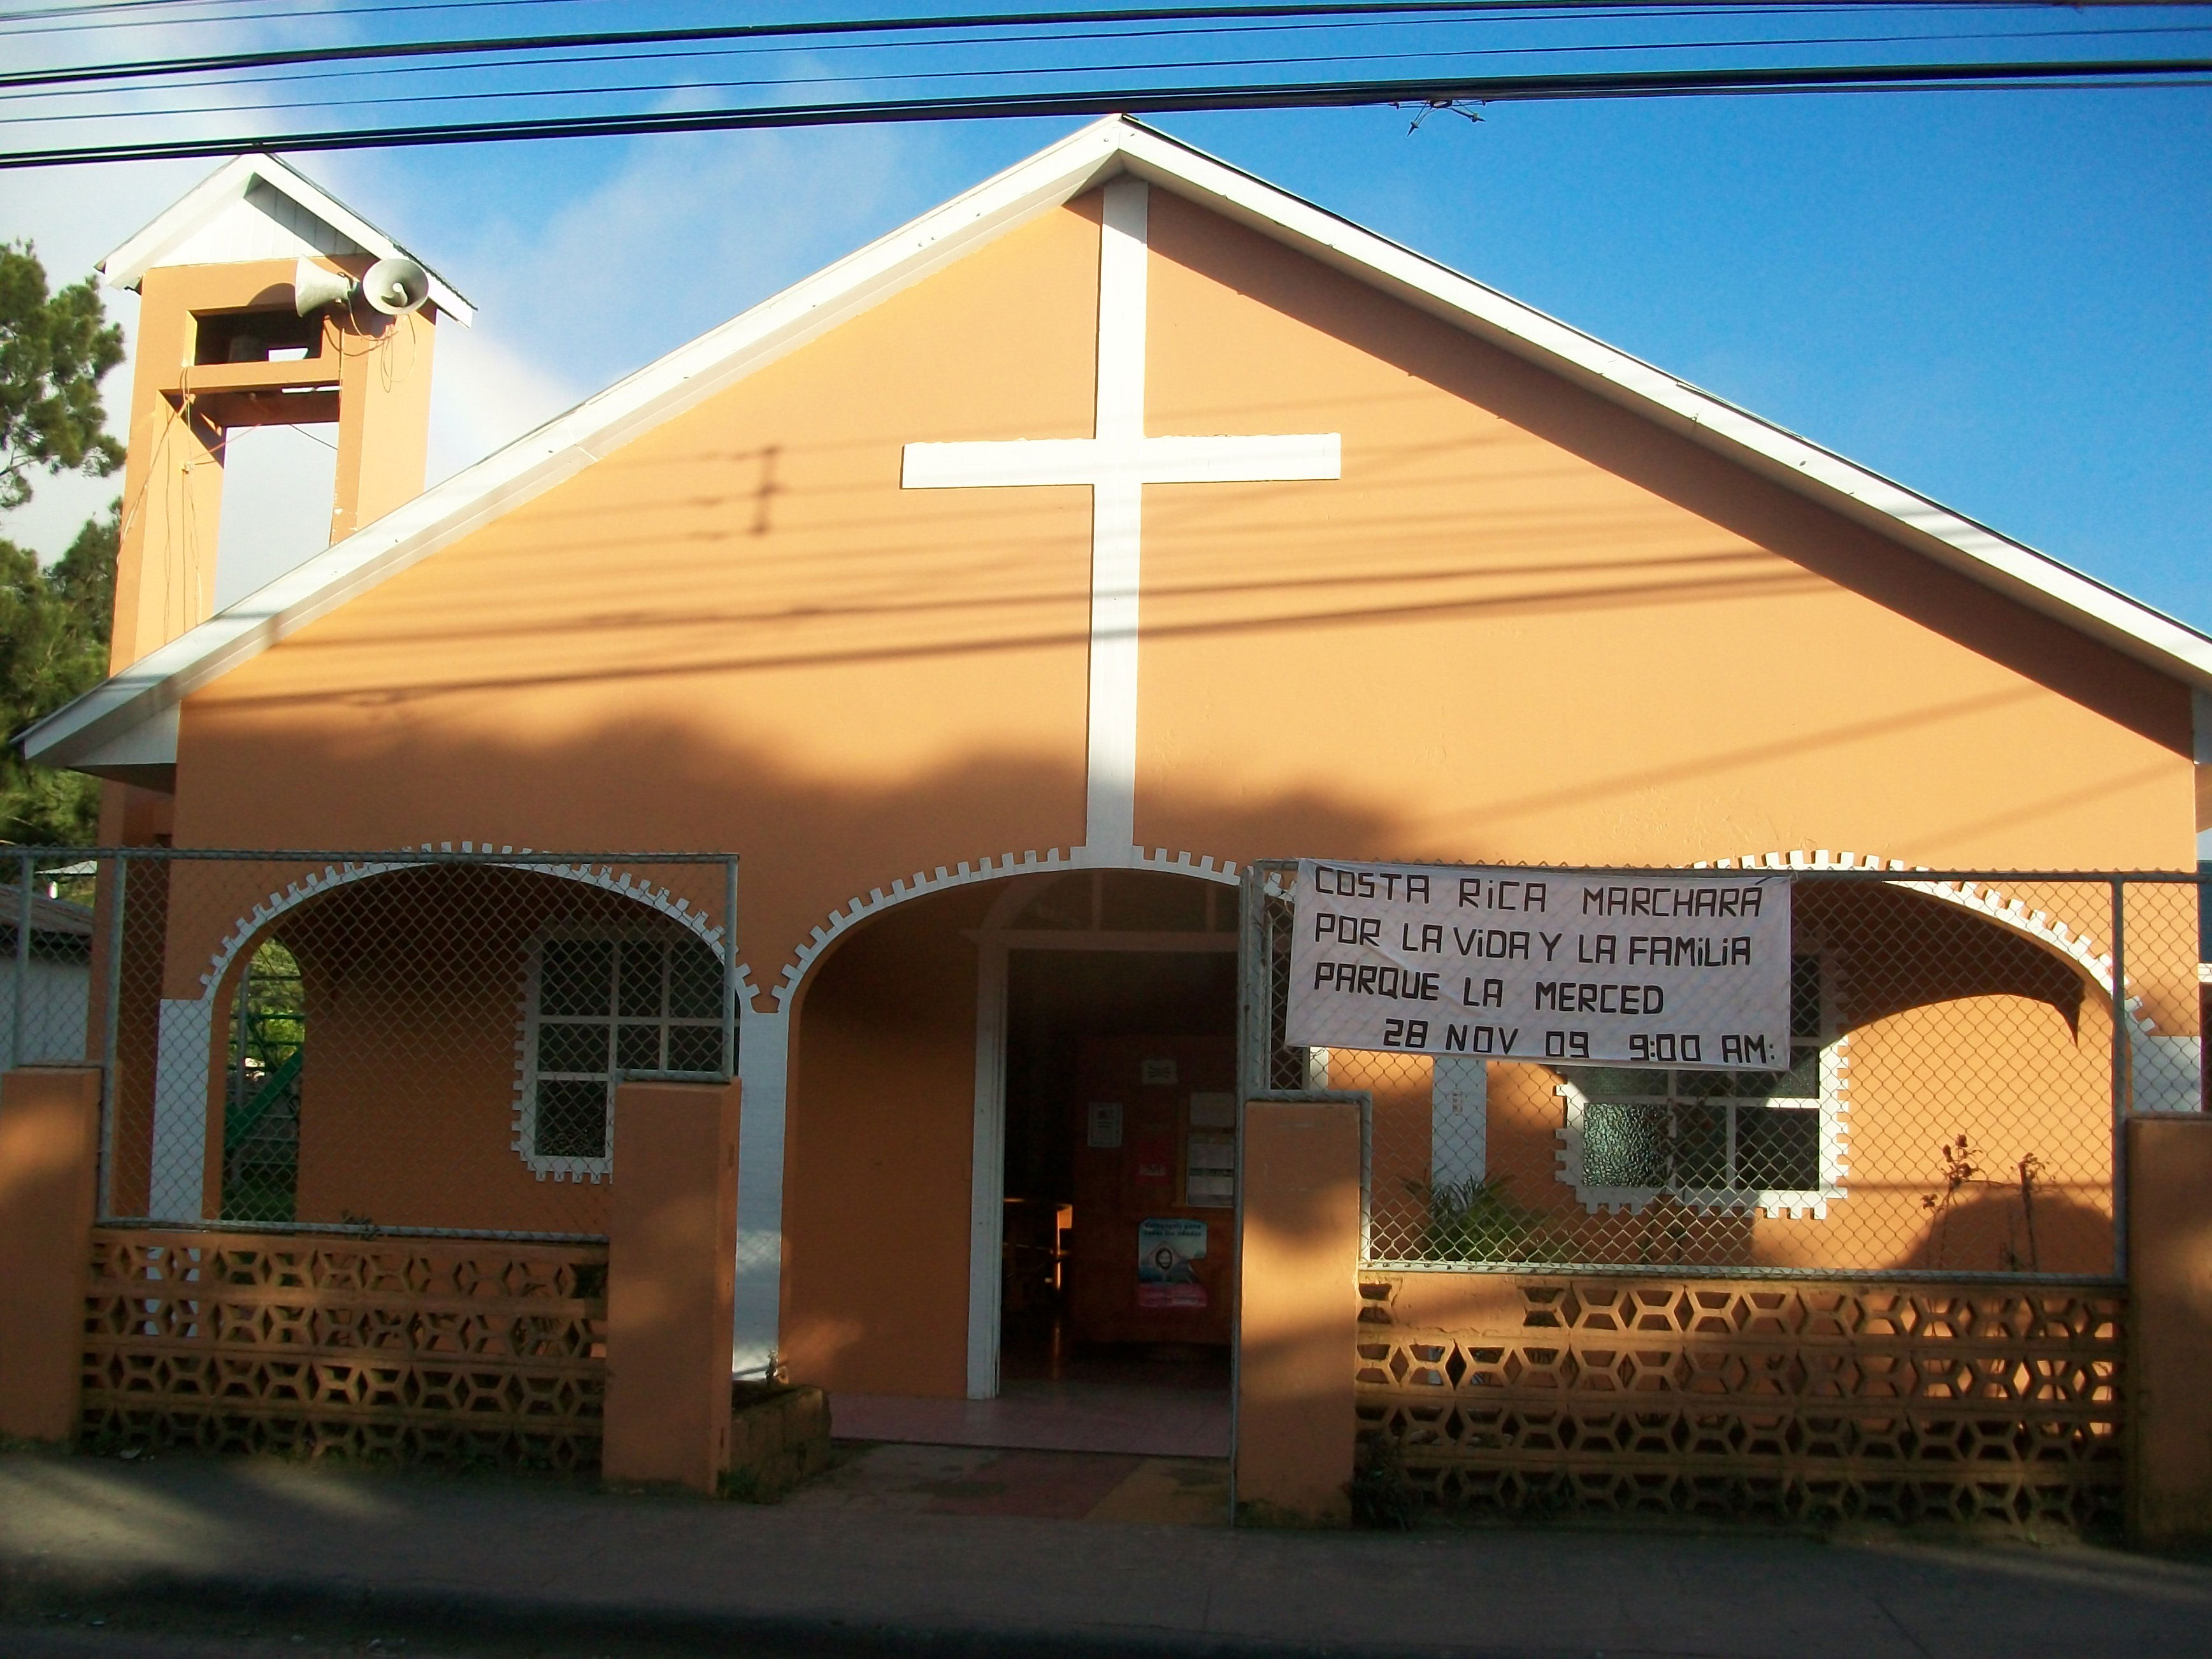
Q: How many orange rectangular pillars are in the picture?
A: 4